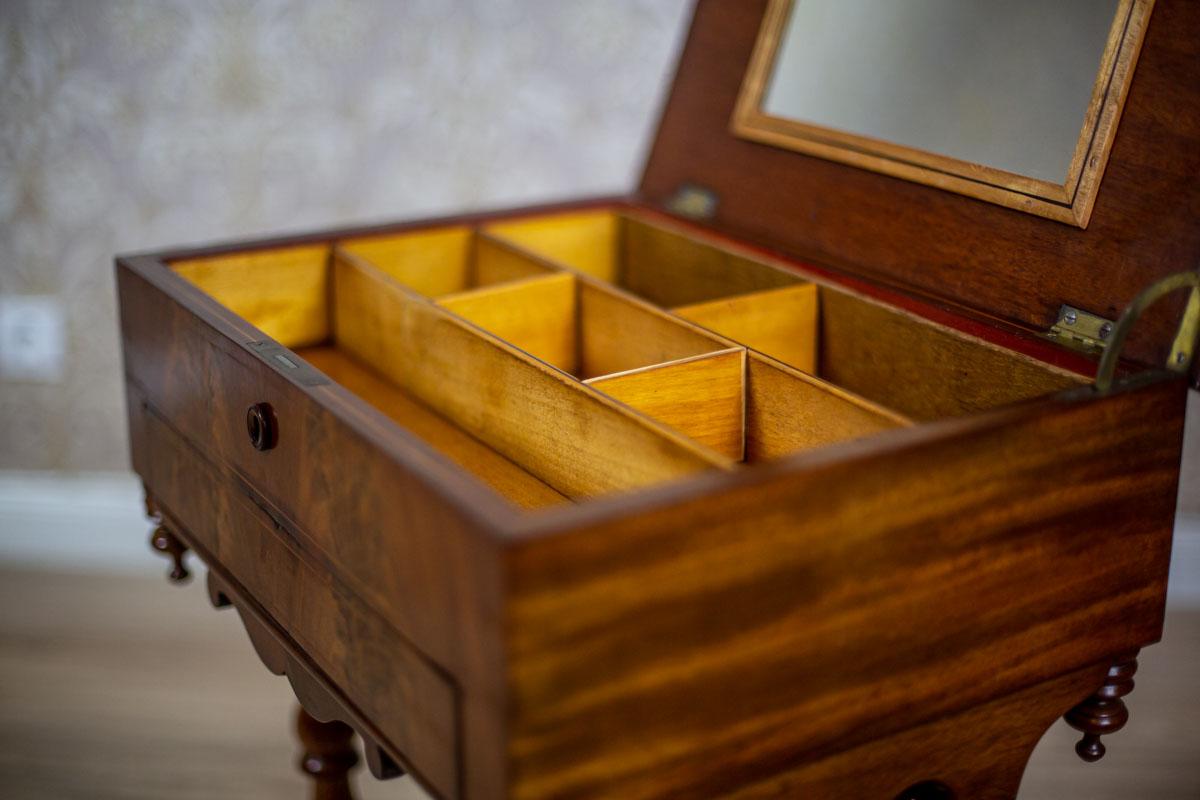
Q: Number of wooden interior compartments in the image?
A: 6